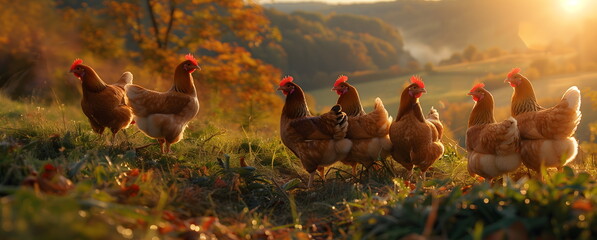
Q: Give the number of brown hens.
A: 7